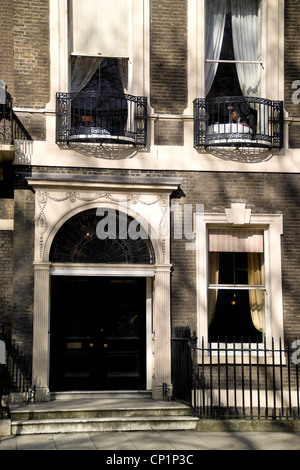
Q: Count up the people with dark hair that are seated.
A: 1